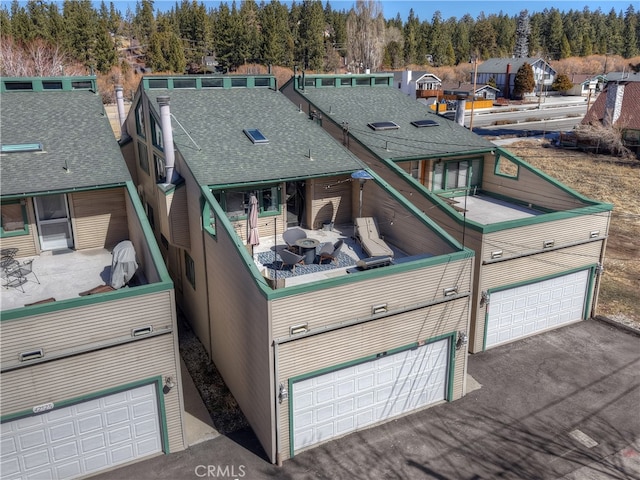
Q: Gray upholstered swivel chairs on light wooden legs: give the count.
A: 3